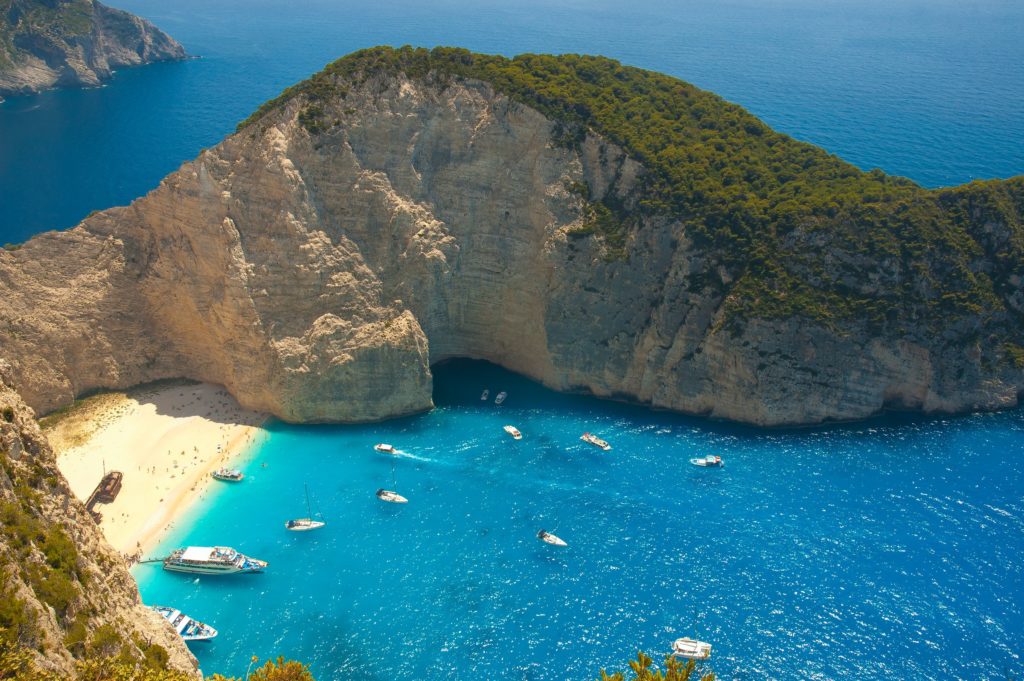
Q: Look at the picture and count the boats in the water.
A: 13